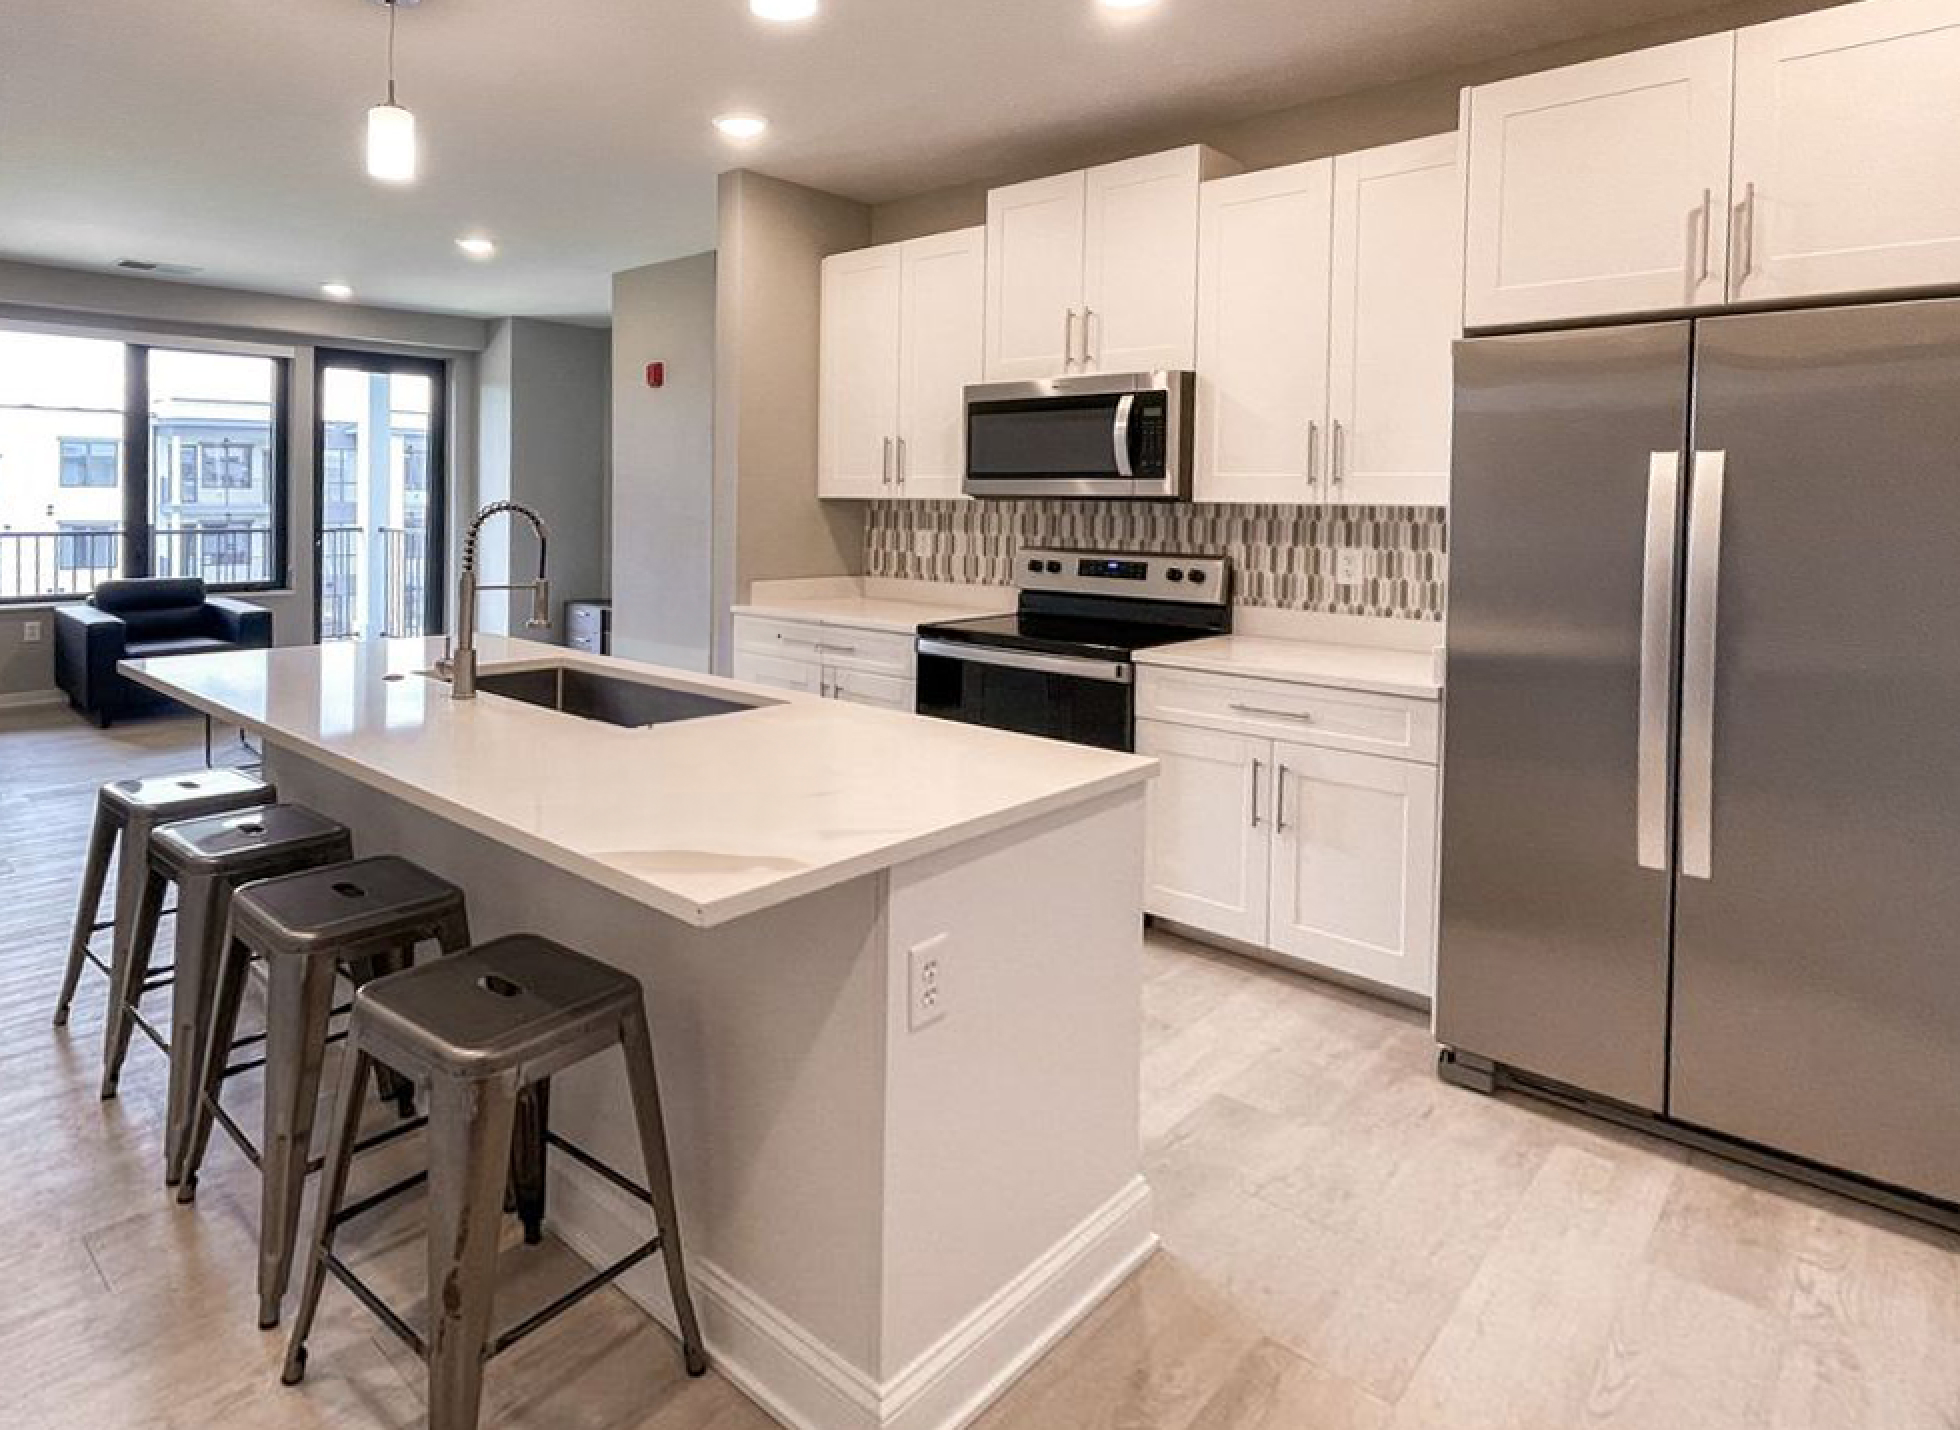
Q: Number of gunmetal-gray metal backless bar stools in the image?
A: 4